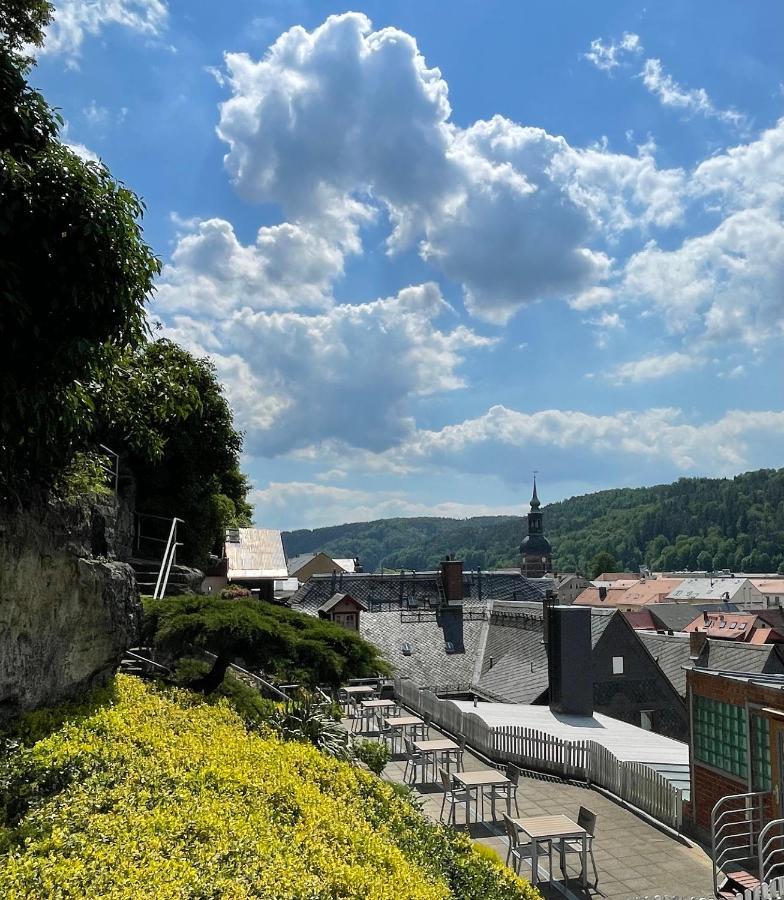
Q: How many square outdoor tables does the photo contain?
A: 6